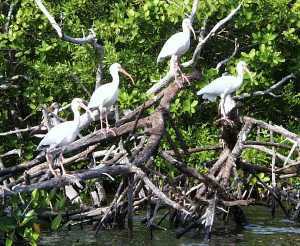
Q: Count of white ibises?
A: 4